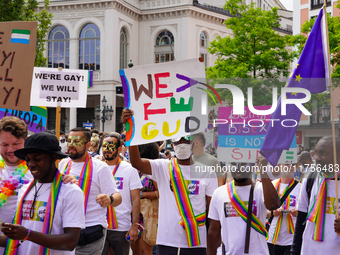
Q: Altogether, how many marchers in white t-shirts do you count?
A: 8